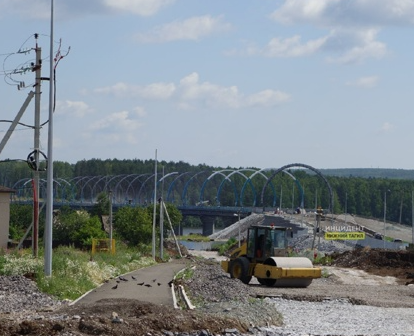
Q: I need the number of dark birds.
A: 11